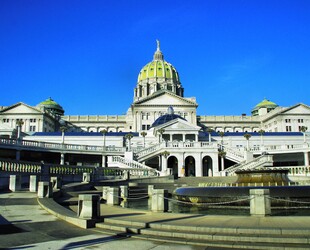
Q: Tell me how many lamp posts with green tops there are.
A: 13